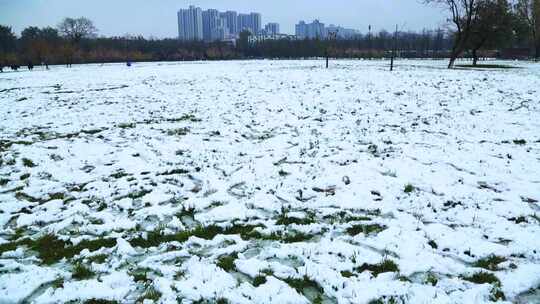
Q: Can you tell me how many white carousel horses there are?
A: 0